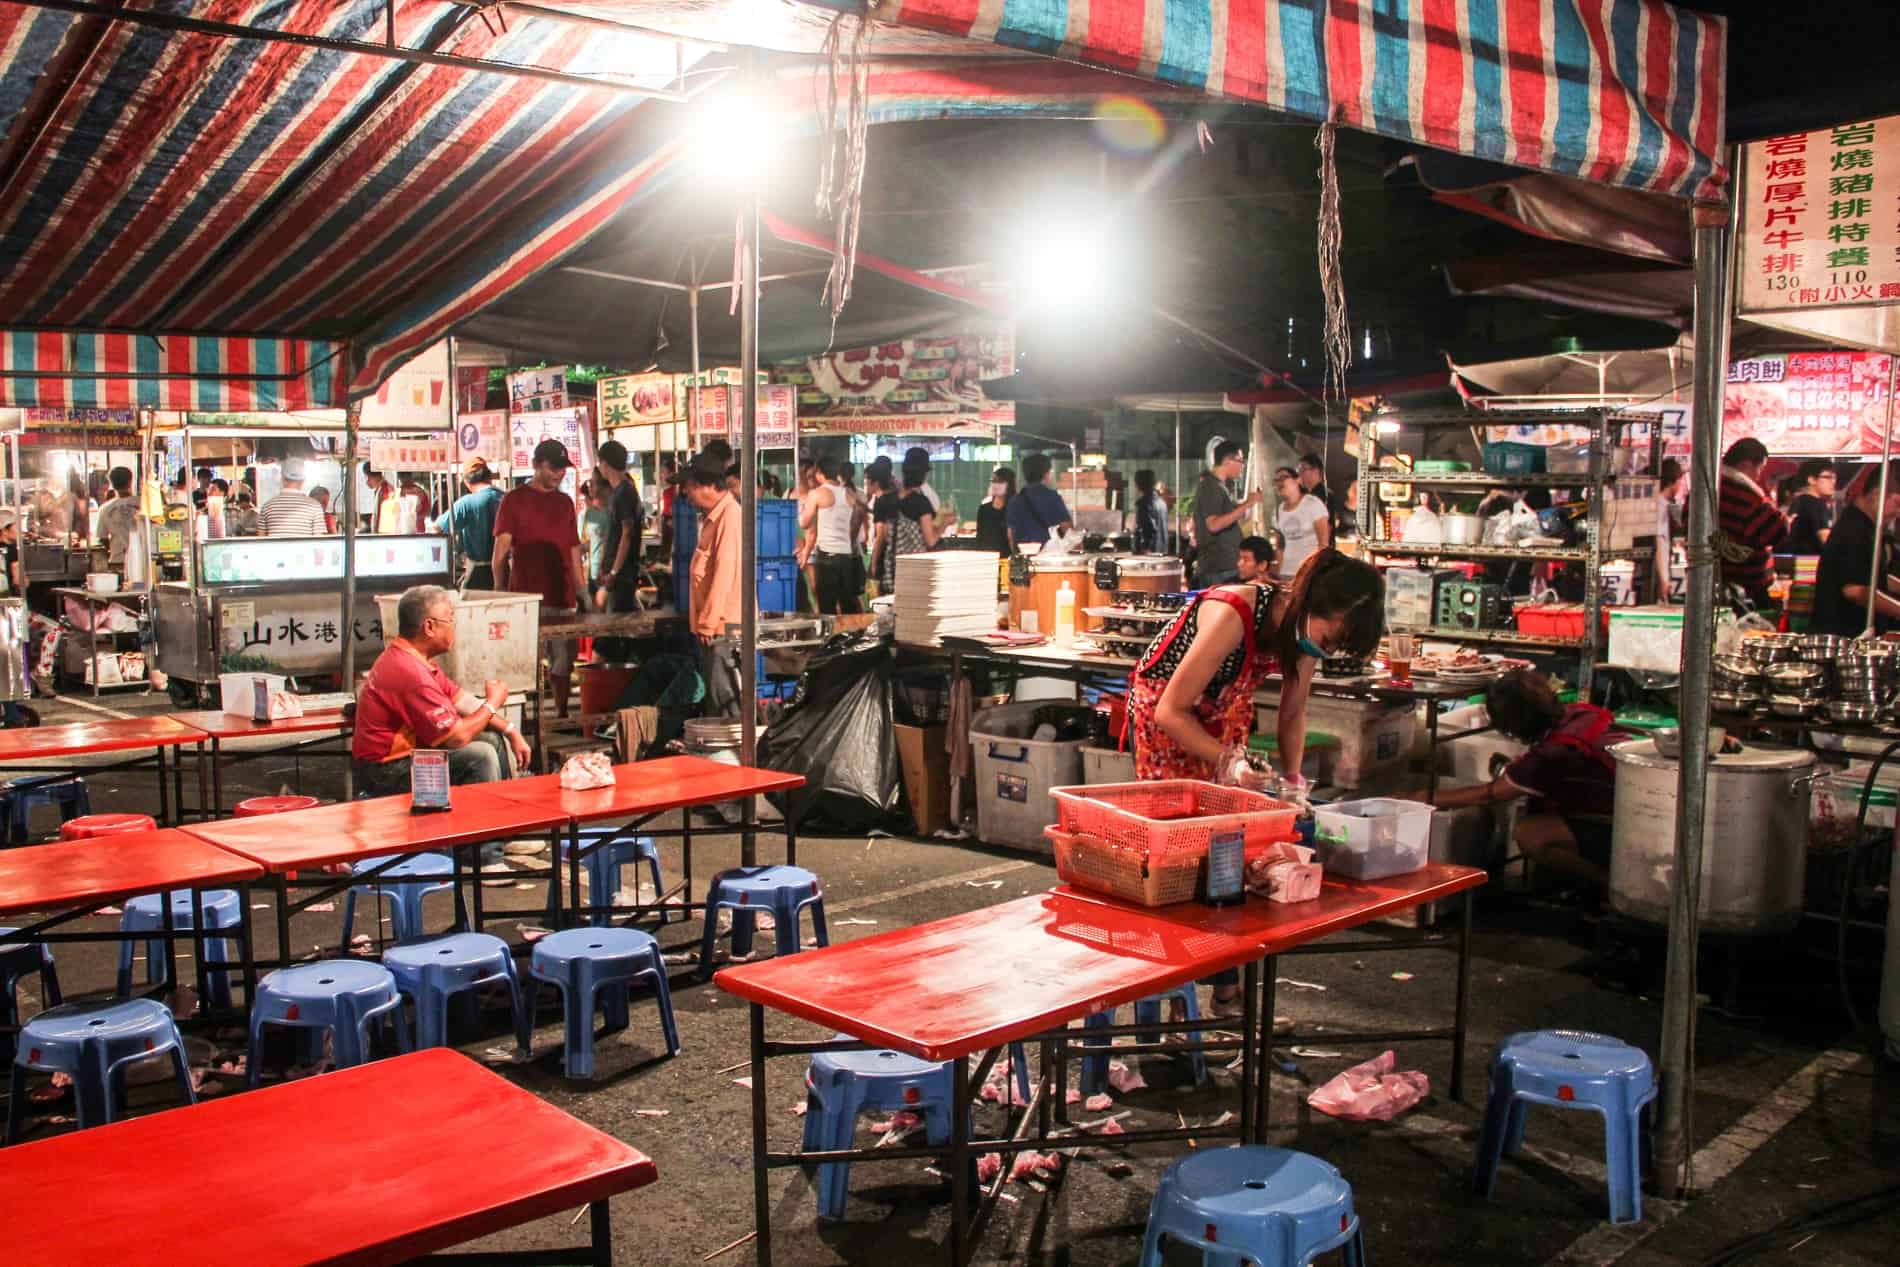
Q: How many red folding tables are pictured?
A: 8